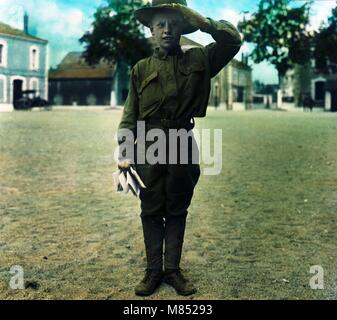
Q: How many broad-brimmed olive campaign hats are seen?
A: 1